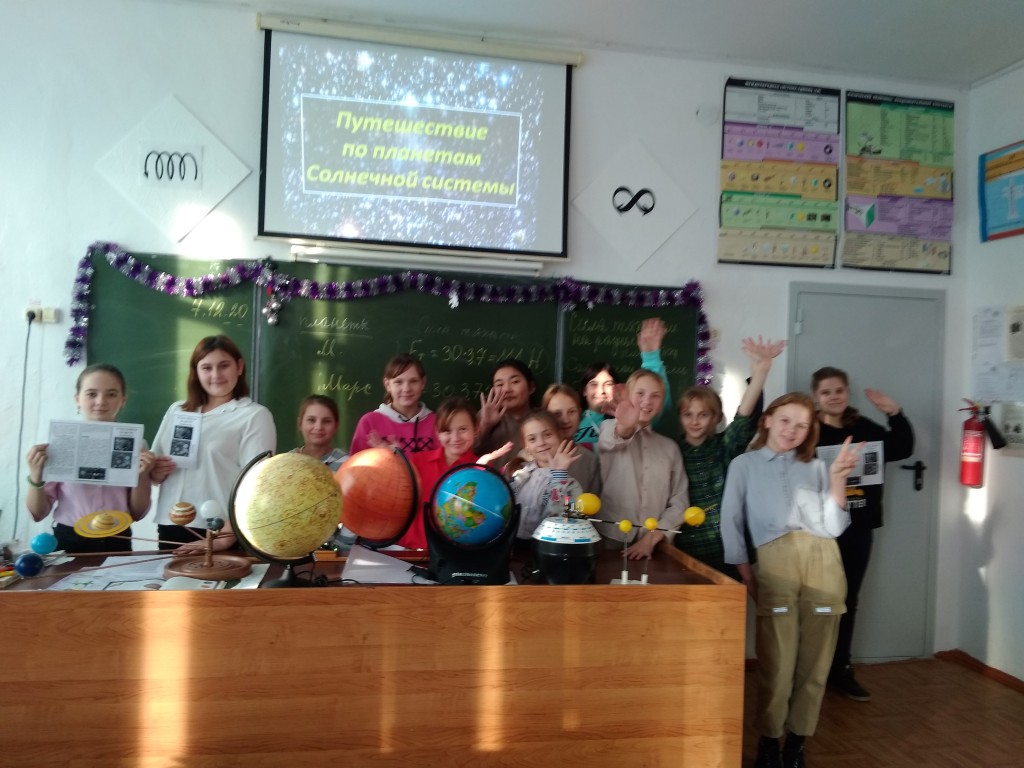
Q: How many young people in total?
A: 13